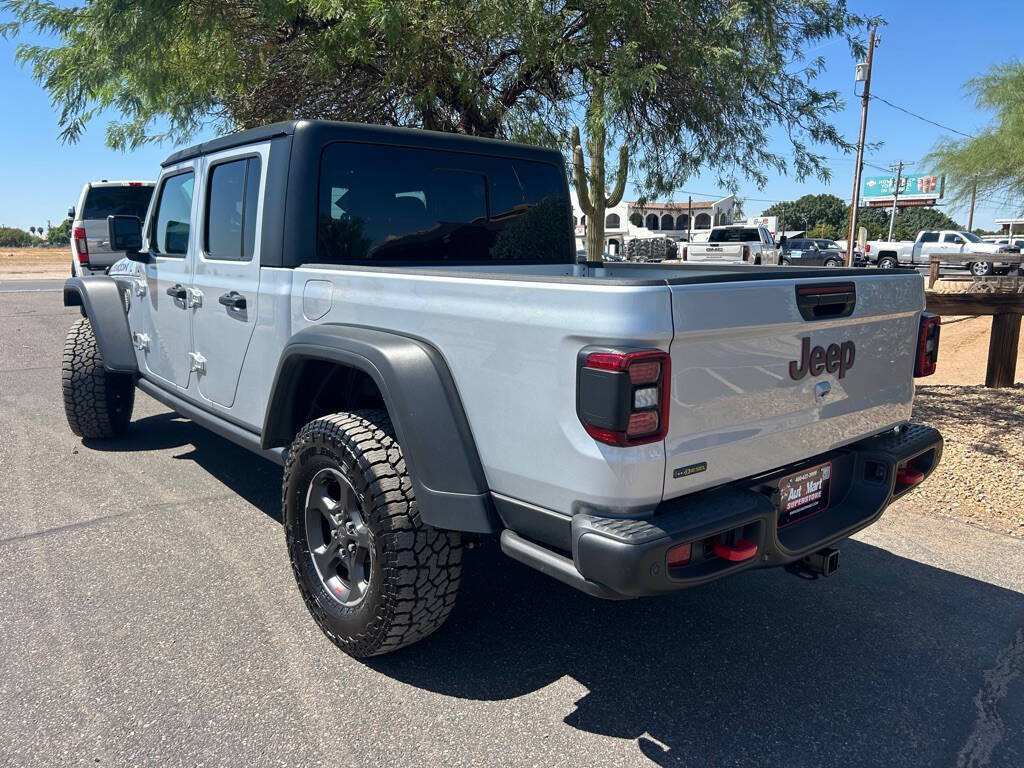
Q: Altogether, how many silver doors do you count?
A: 2